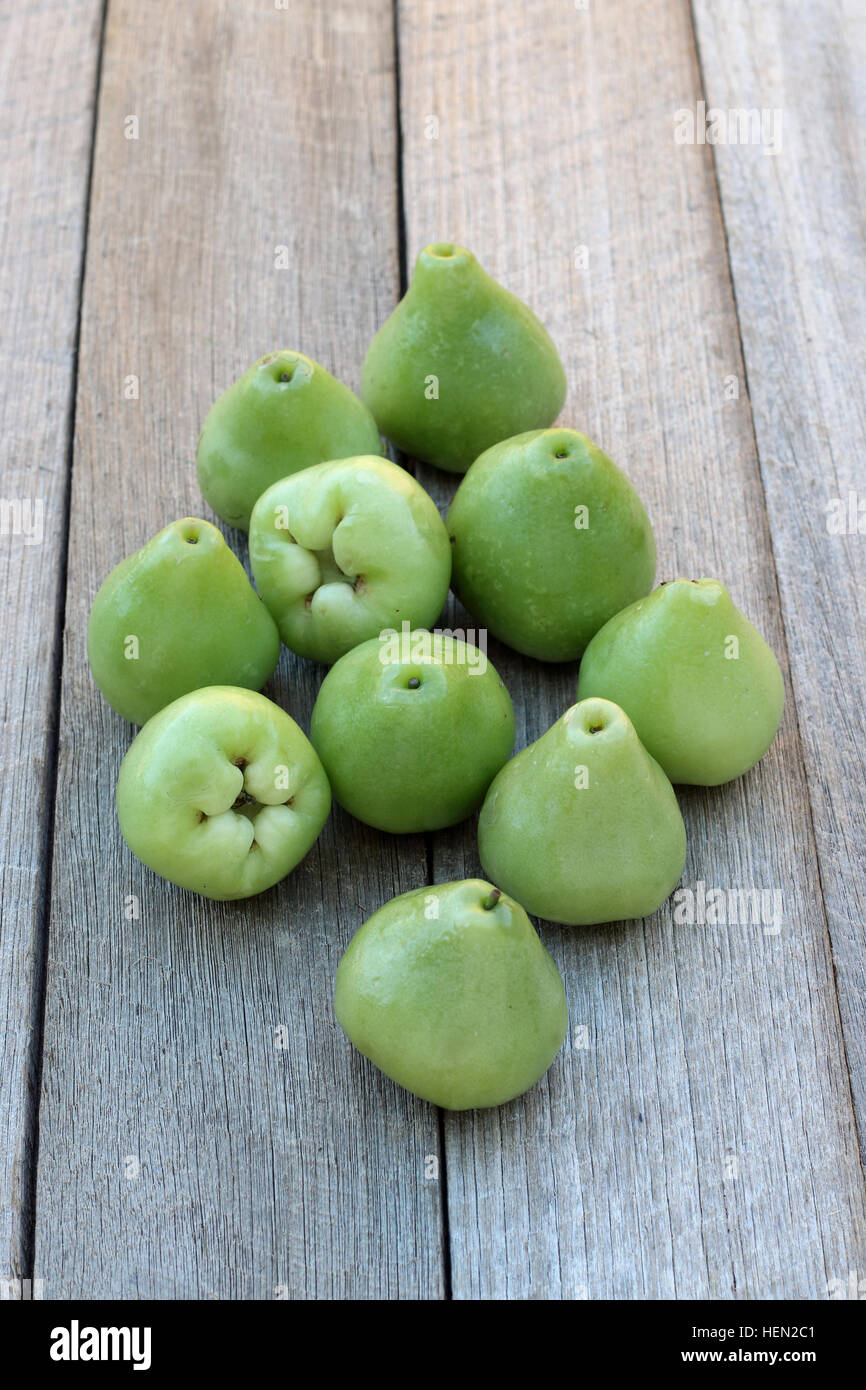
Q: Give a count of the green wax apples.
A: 10